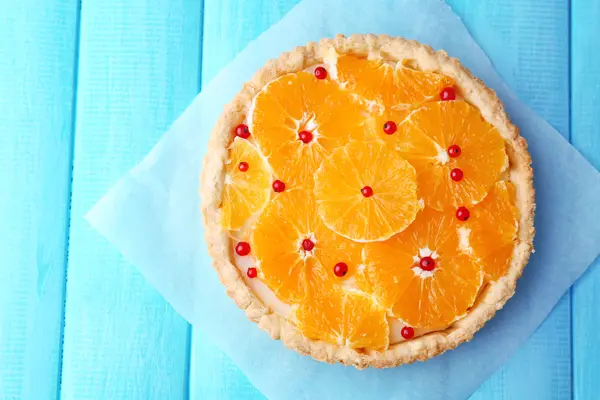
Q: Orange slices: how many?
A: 9